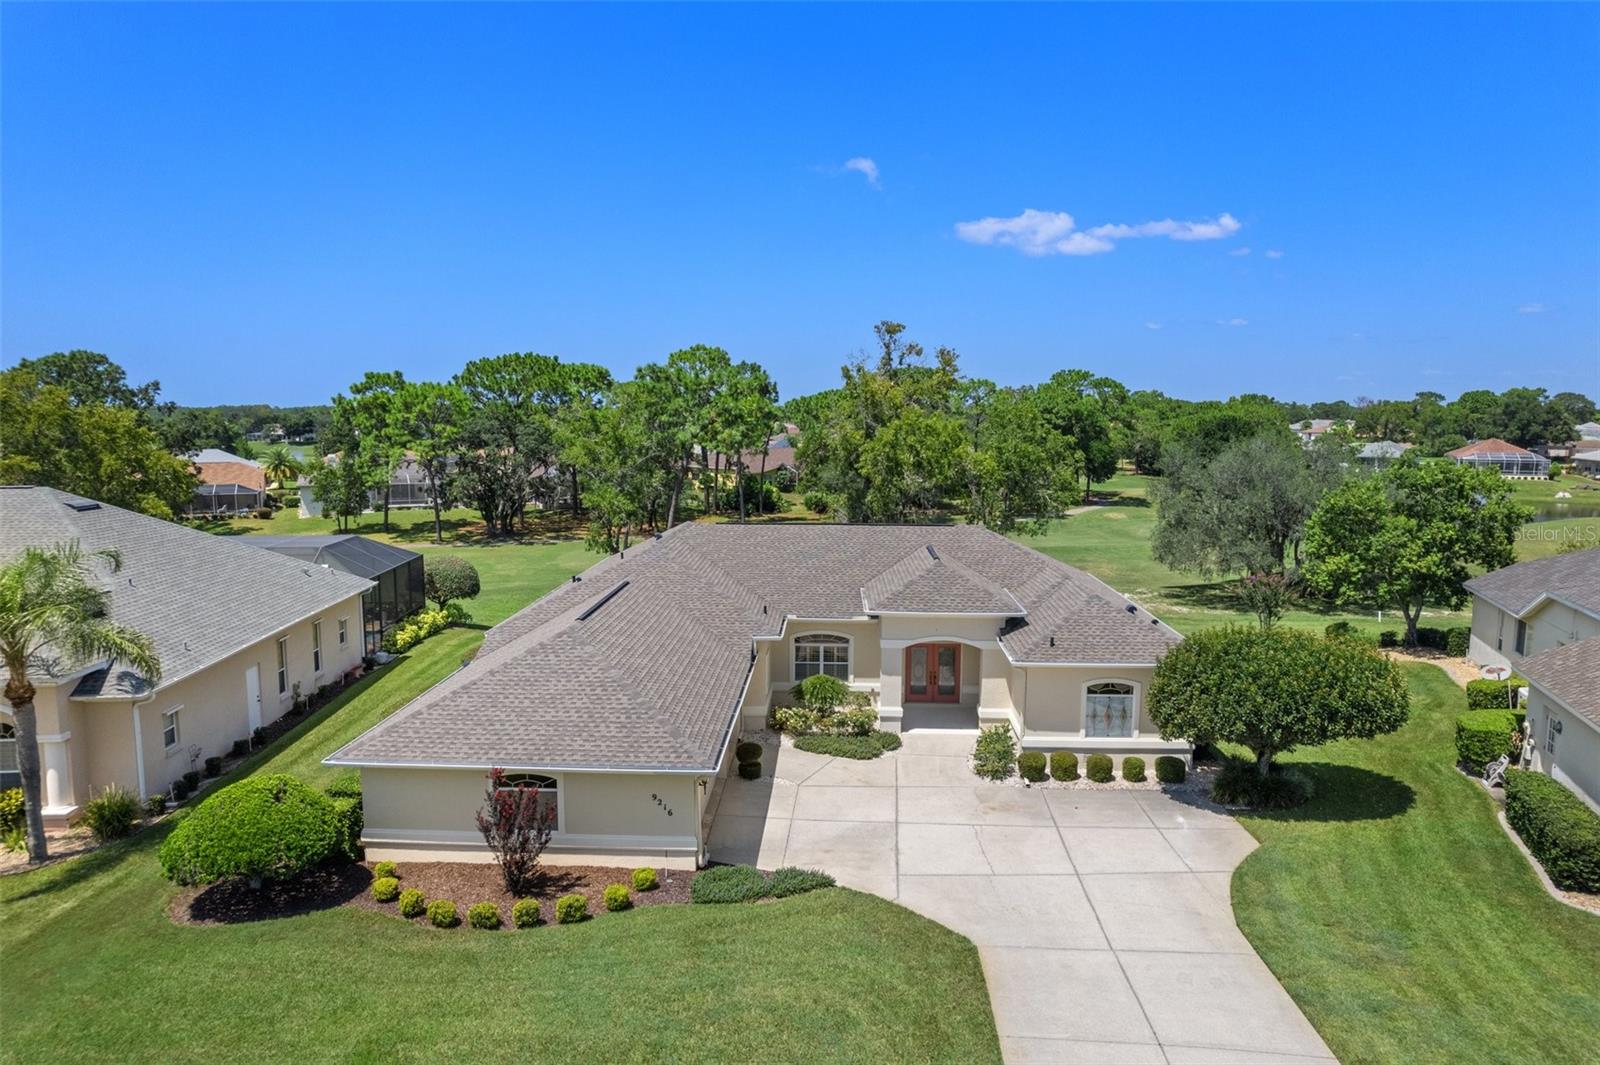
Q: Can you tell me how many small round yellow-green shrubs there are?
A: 9